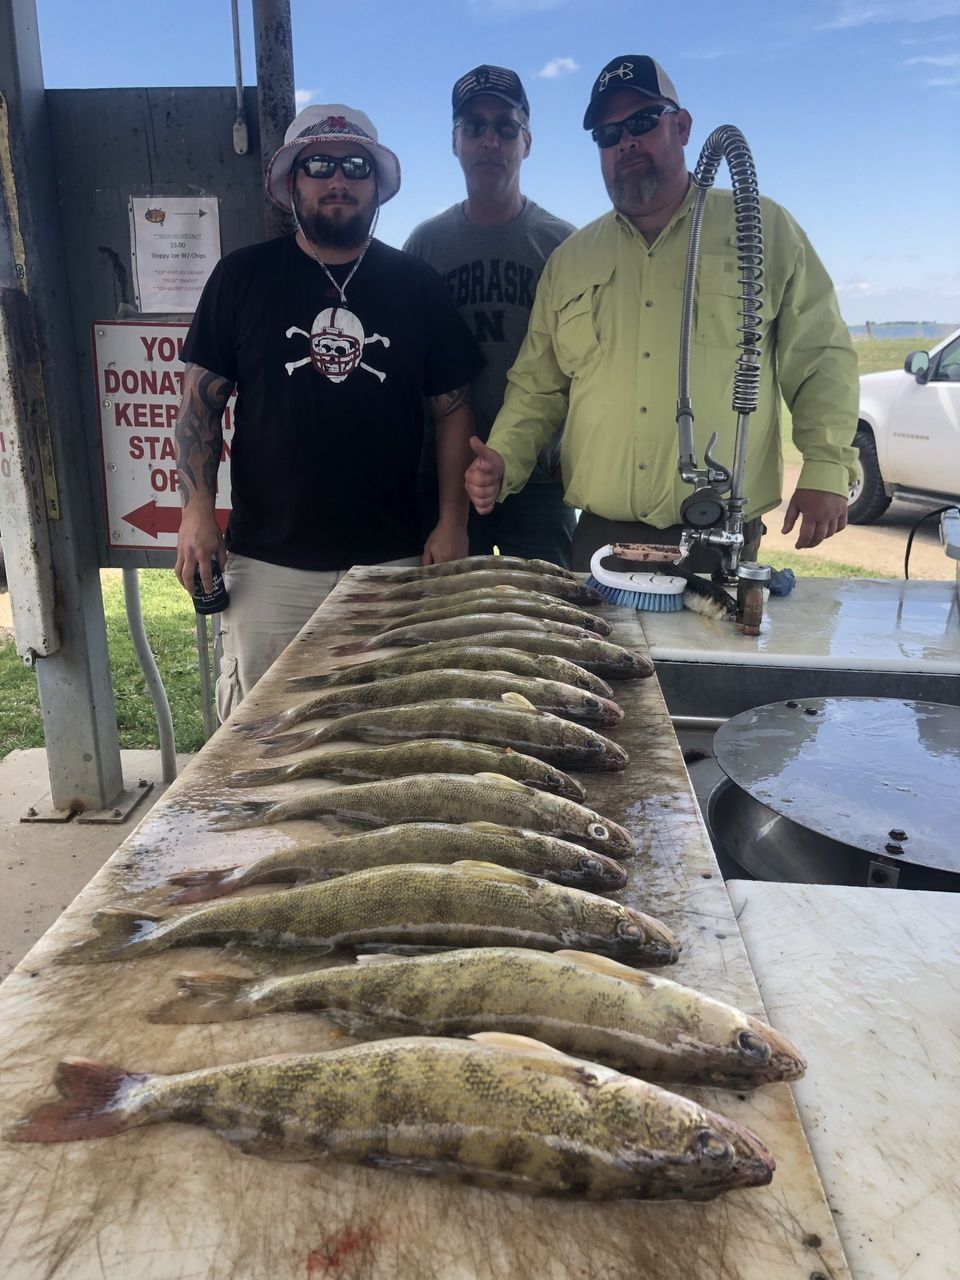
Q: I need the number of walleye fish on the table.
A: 15